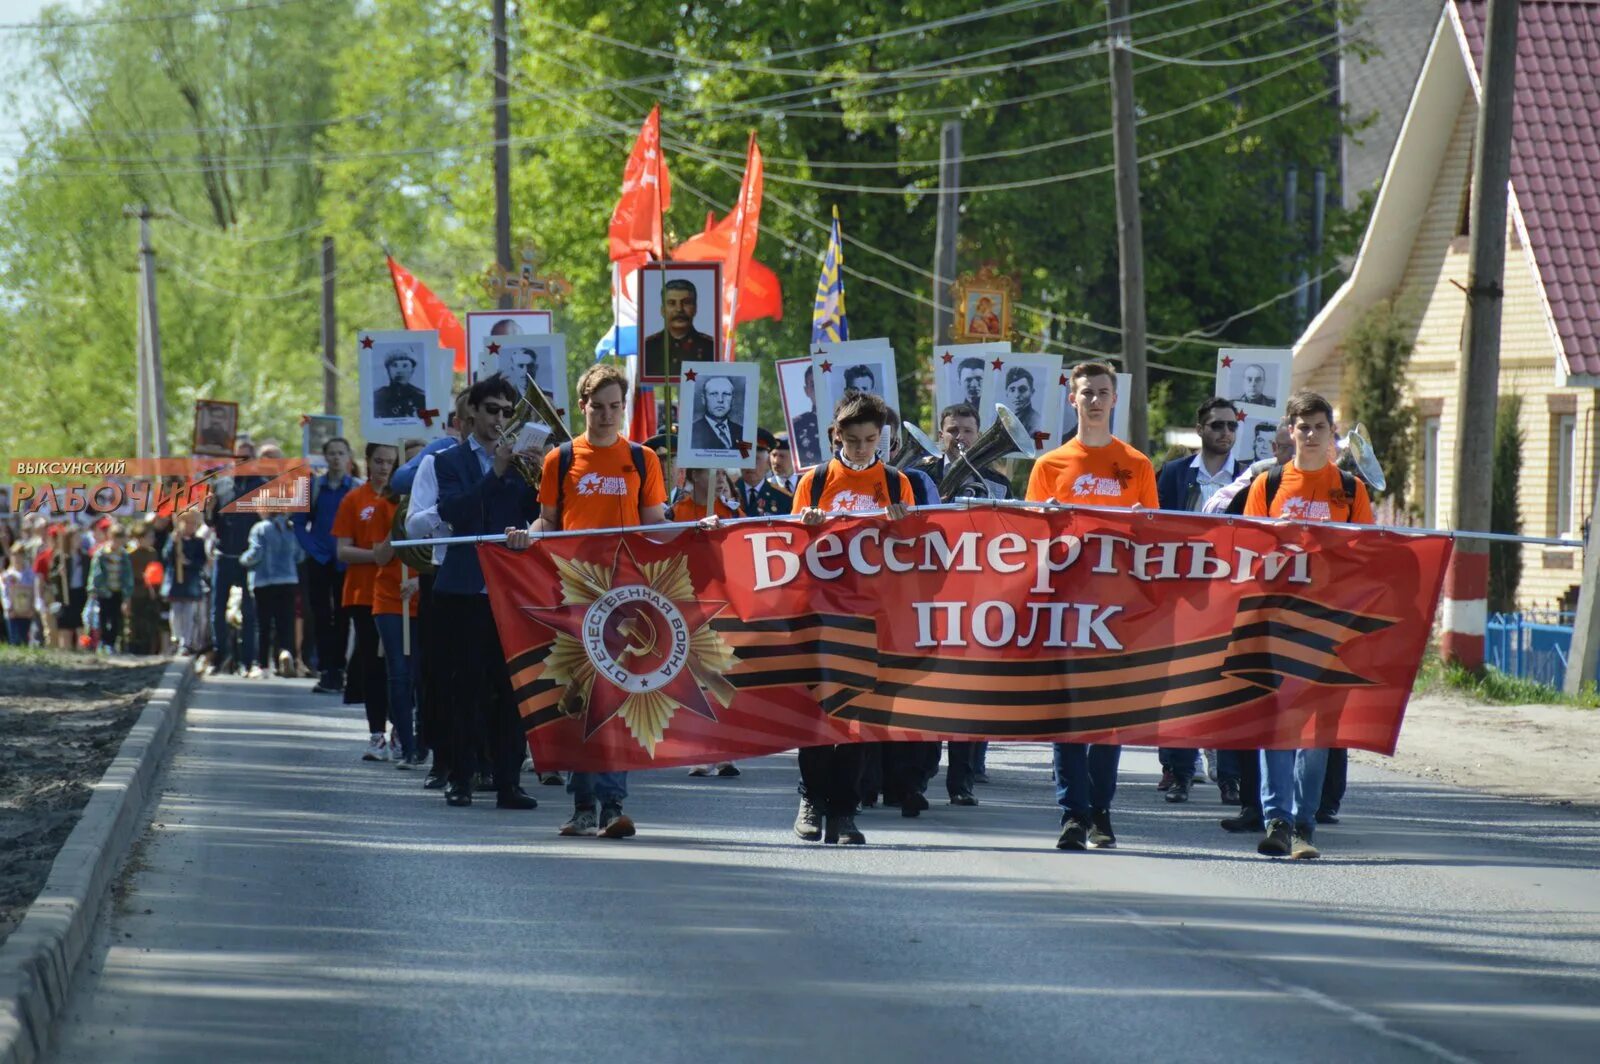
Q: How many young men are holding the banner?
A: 4